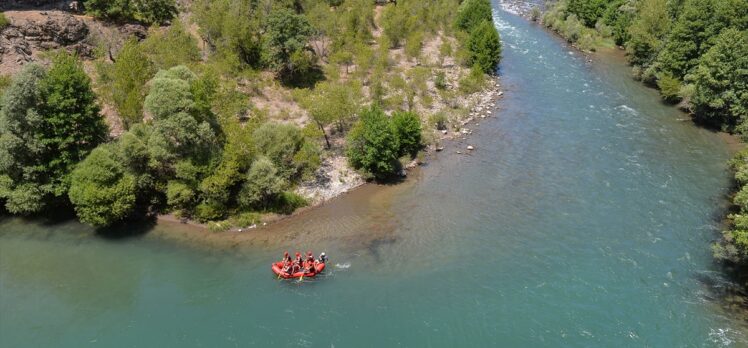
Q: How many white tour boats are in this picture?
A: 0